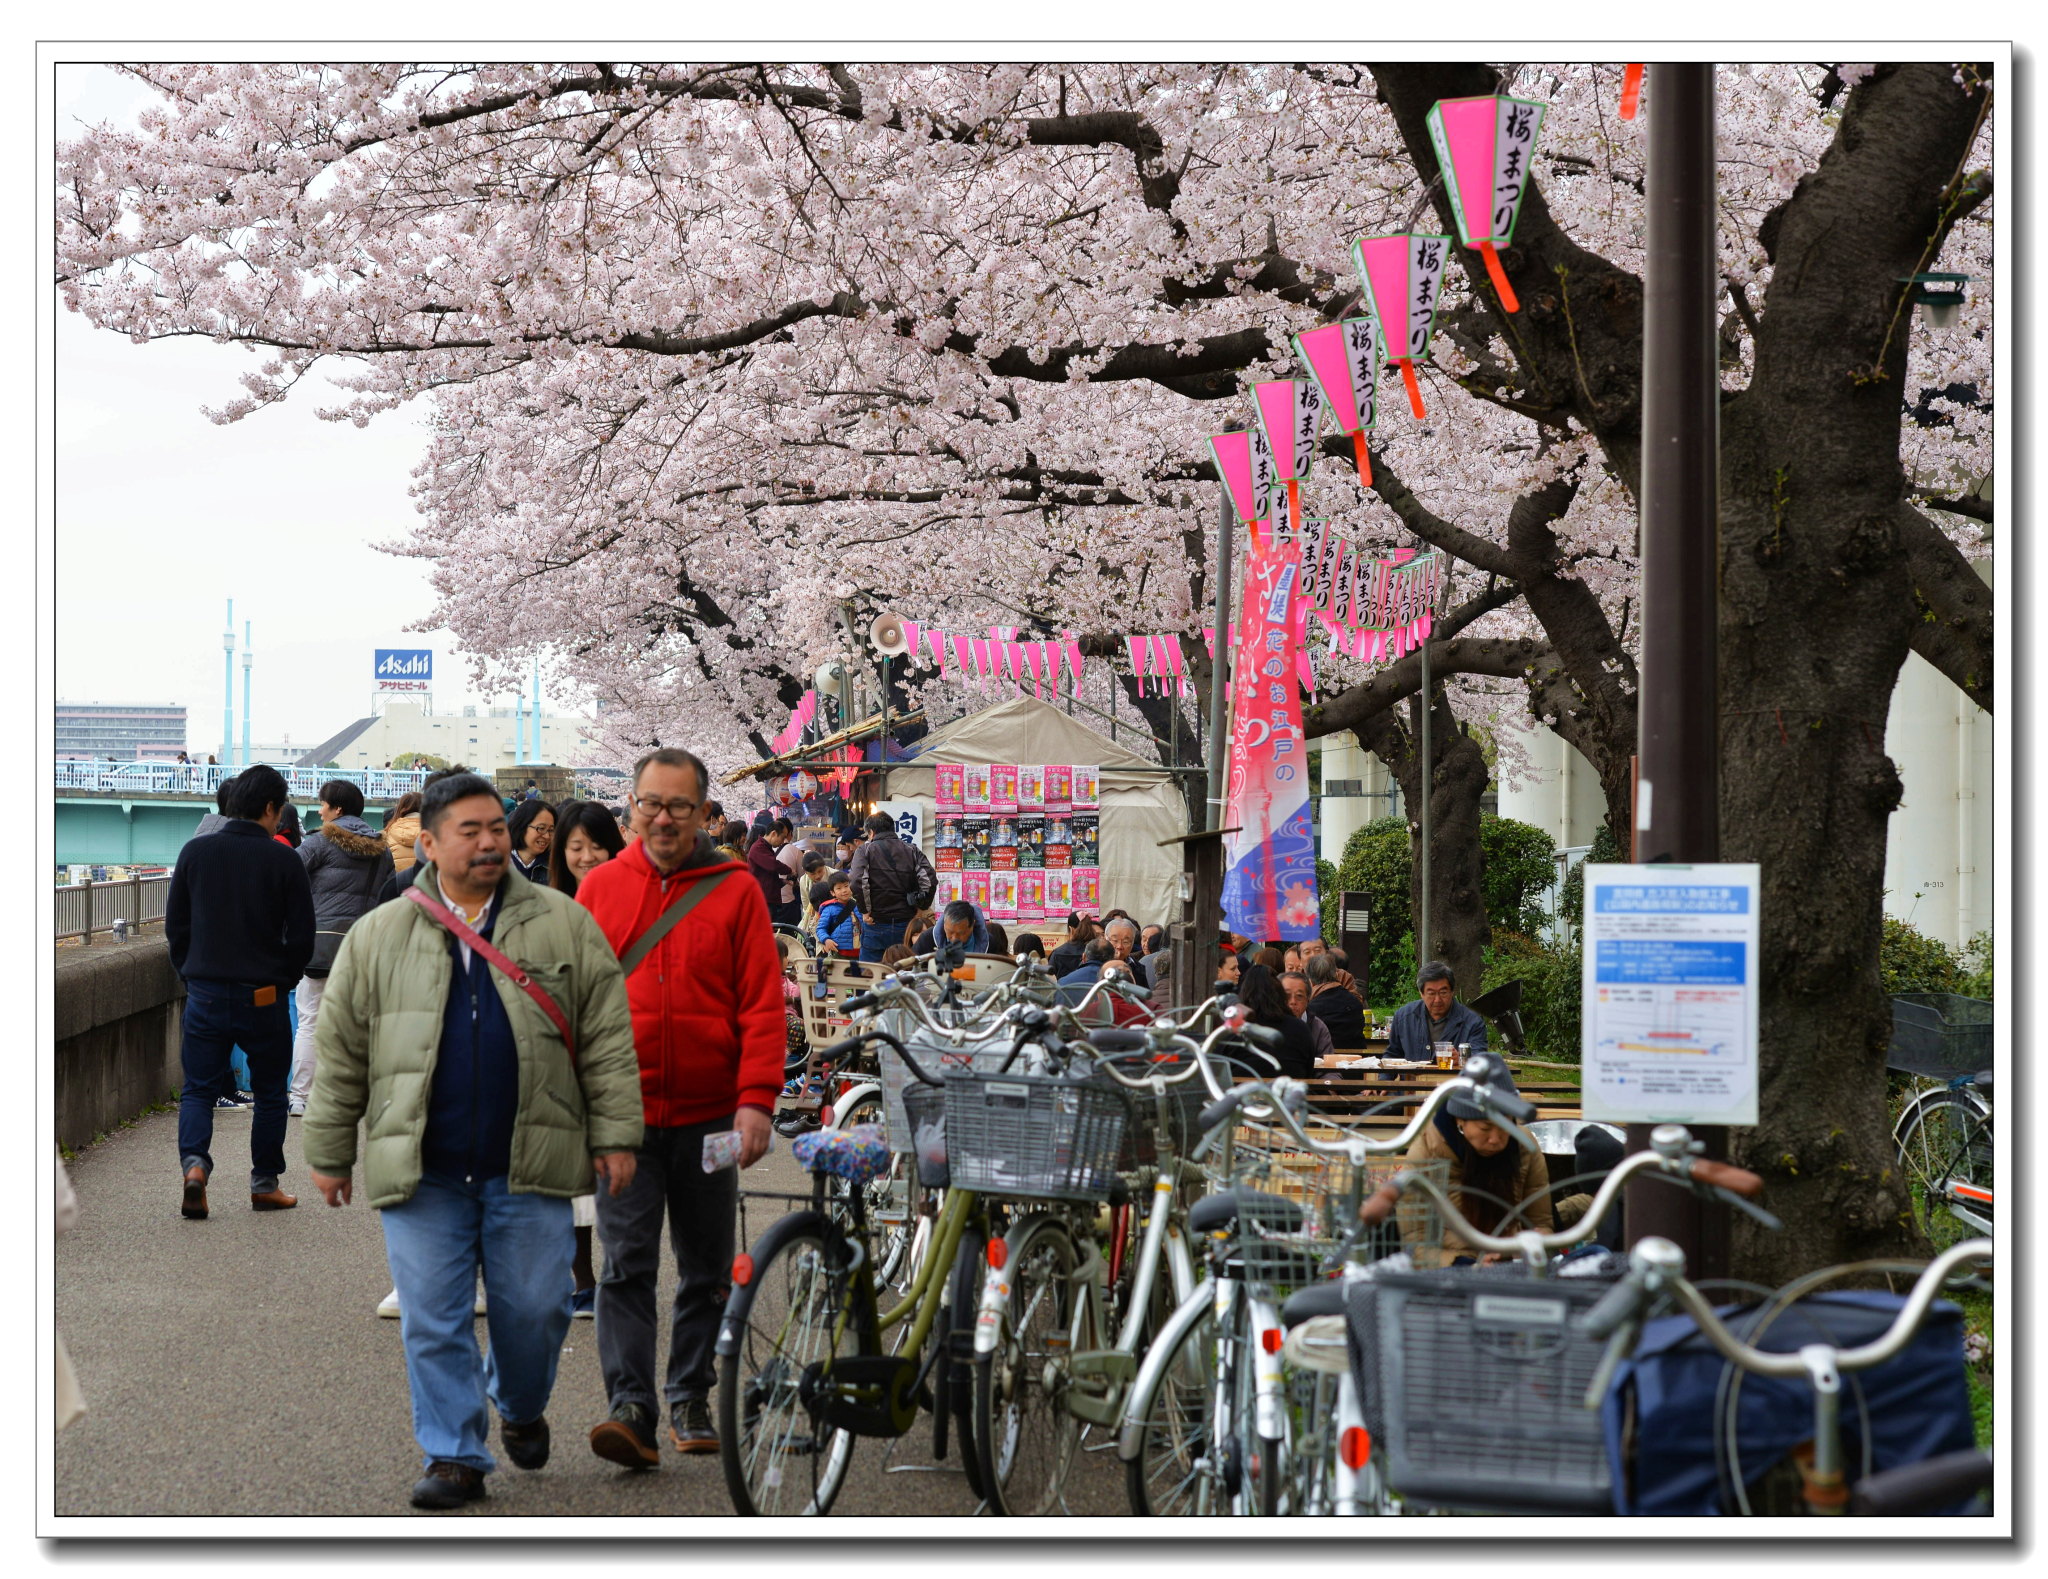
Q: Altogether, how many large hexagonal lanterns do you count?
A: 5